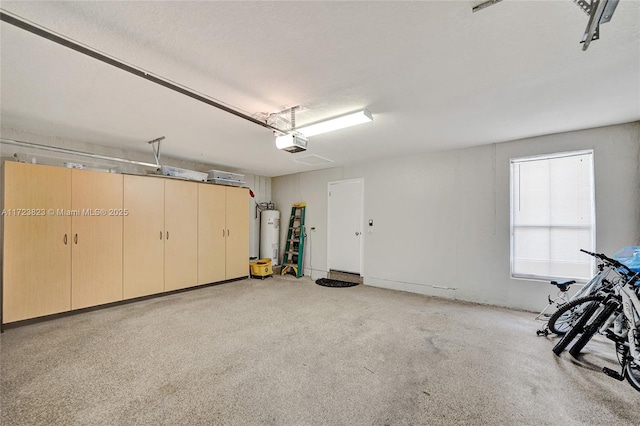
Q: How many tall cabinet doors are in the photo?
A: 6